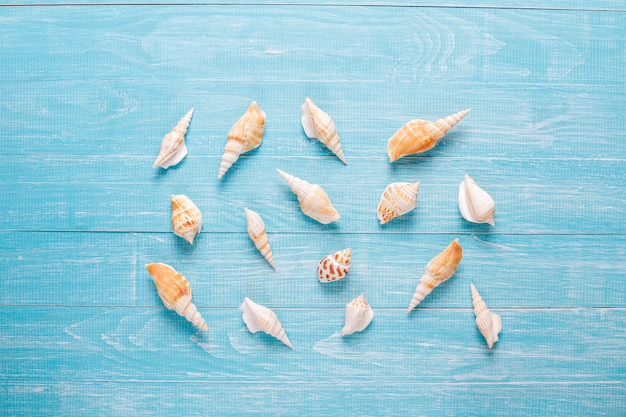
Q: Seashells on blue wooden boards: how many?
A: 15